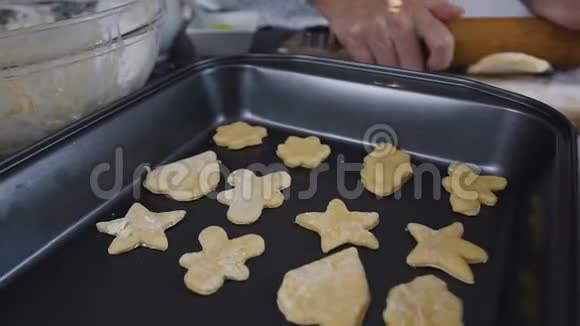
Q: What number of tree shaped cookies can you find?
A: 0